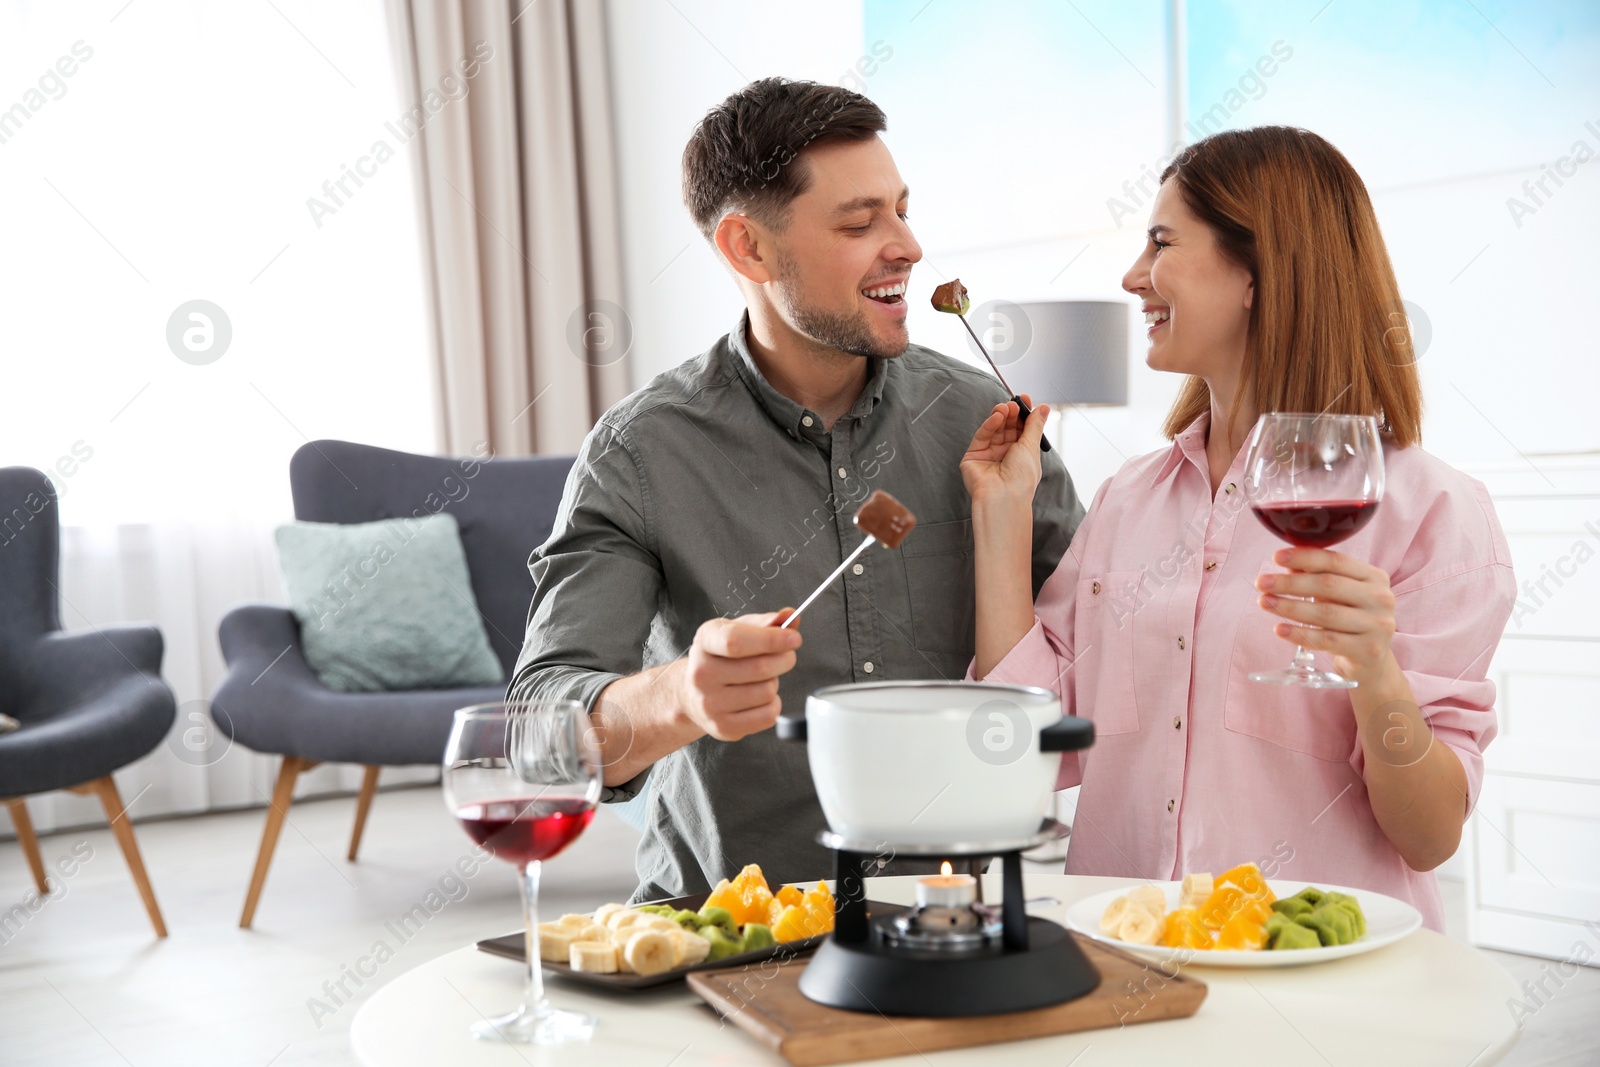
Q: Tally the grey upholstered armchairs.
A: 2